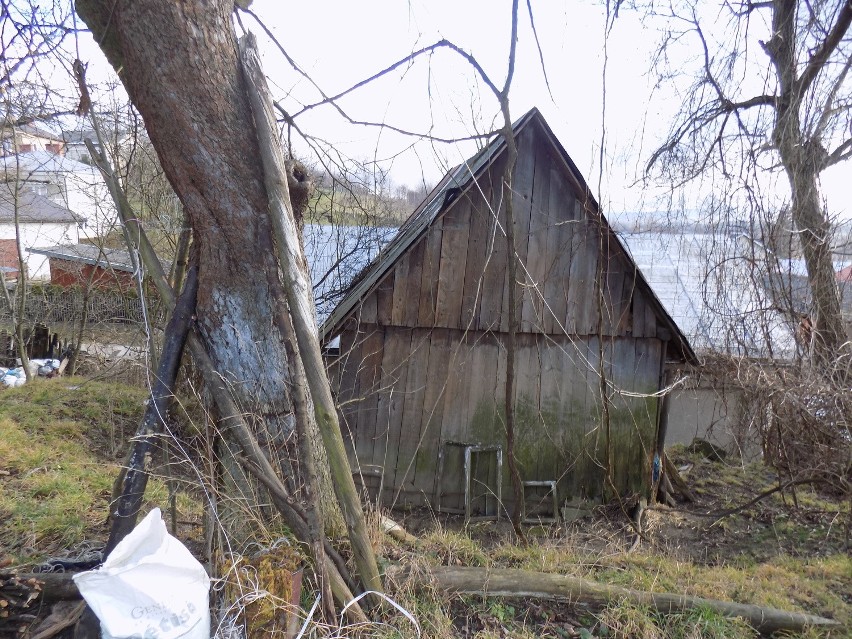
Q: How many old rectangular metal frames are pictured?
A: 3